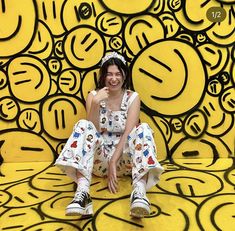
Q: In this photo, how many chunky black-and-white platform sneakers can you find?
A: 2